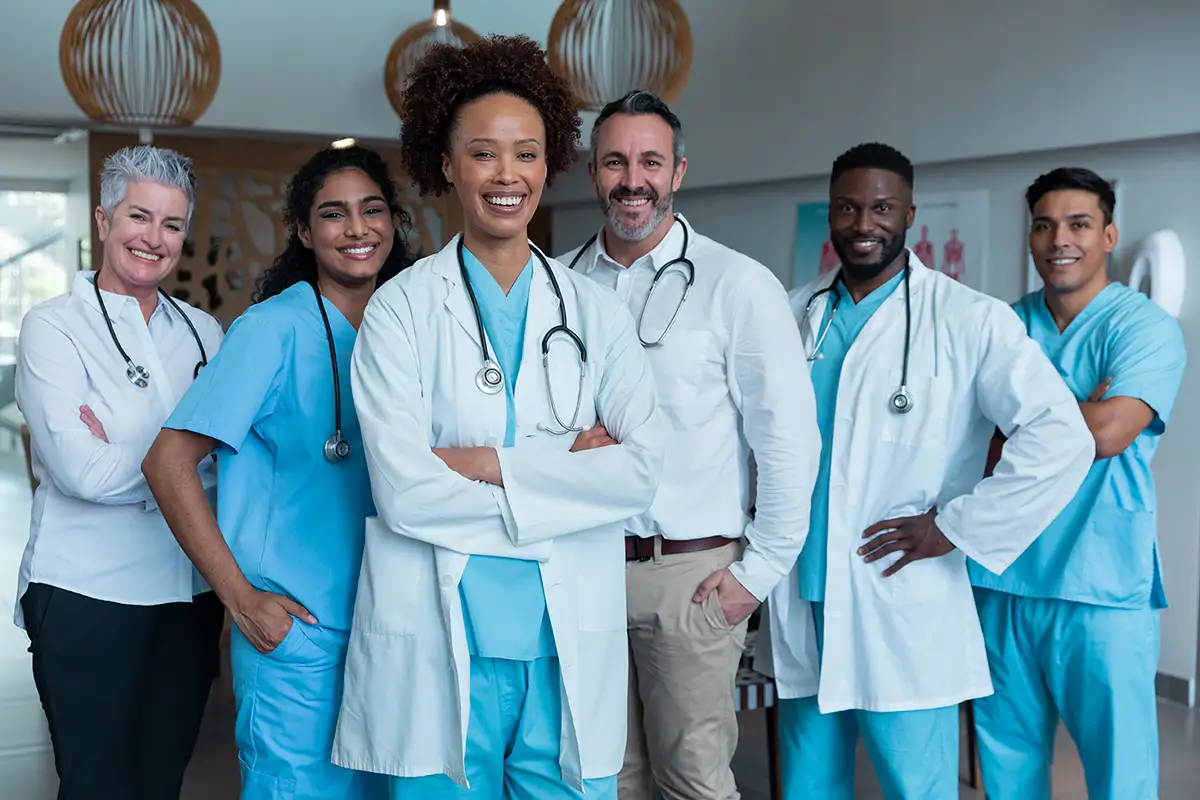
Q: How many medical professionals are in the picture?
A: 6